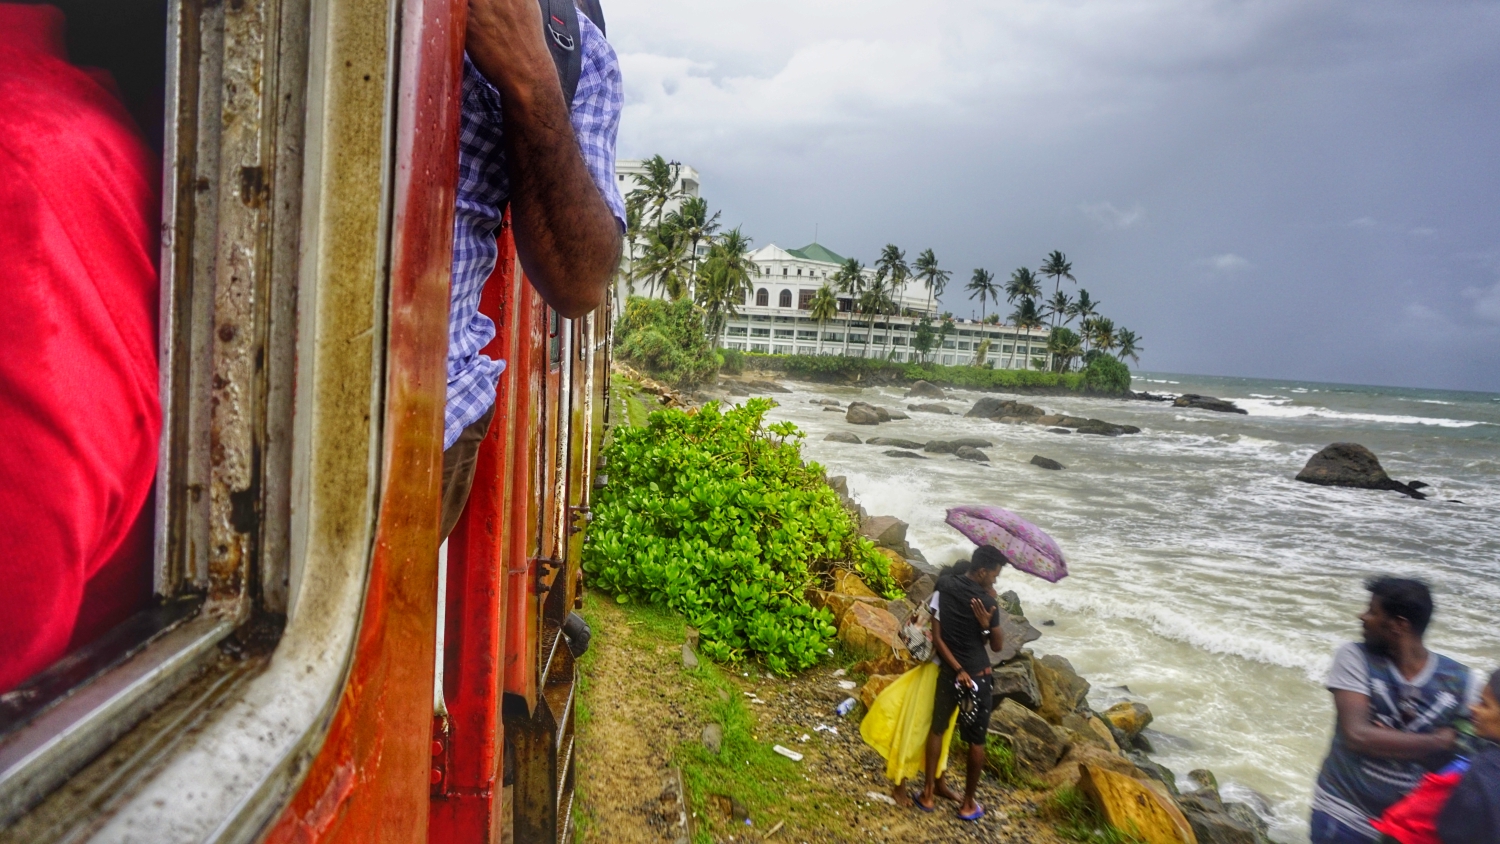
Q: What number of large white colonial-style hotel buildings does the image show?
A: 1